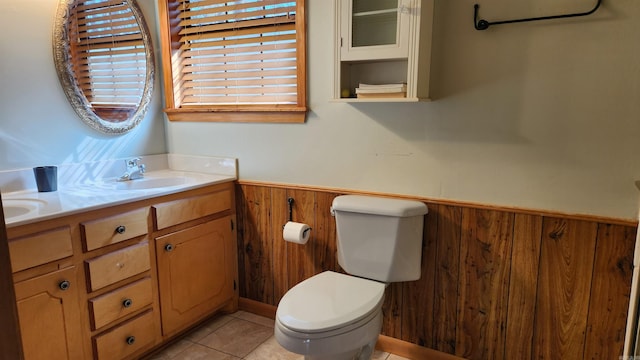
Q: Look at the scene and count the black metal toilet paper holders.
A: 1